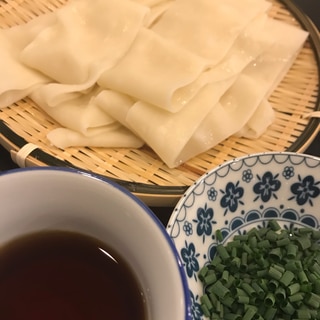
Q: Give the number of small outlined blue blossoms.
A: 4